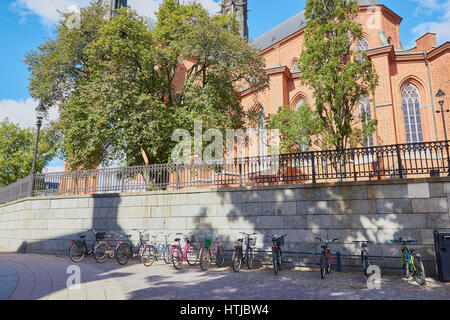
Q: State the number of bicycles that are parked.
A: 11